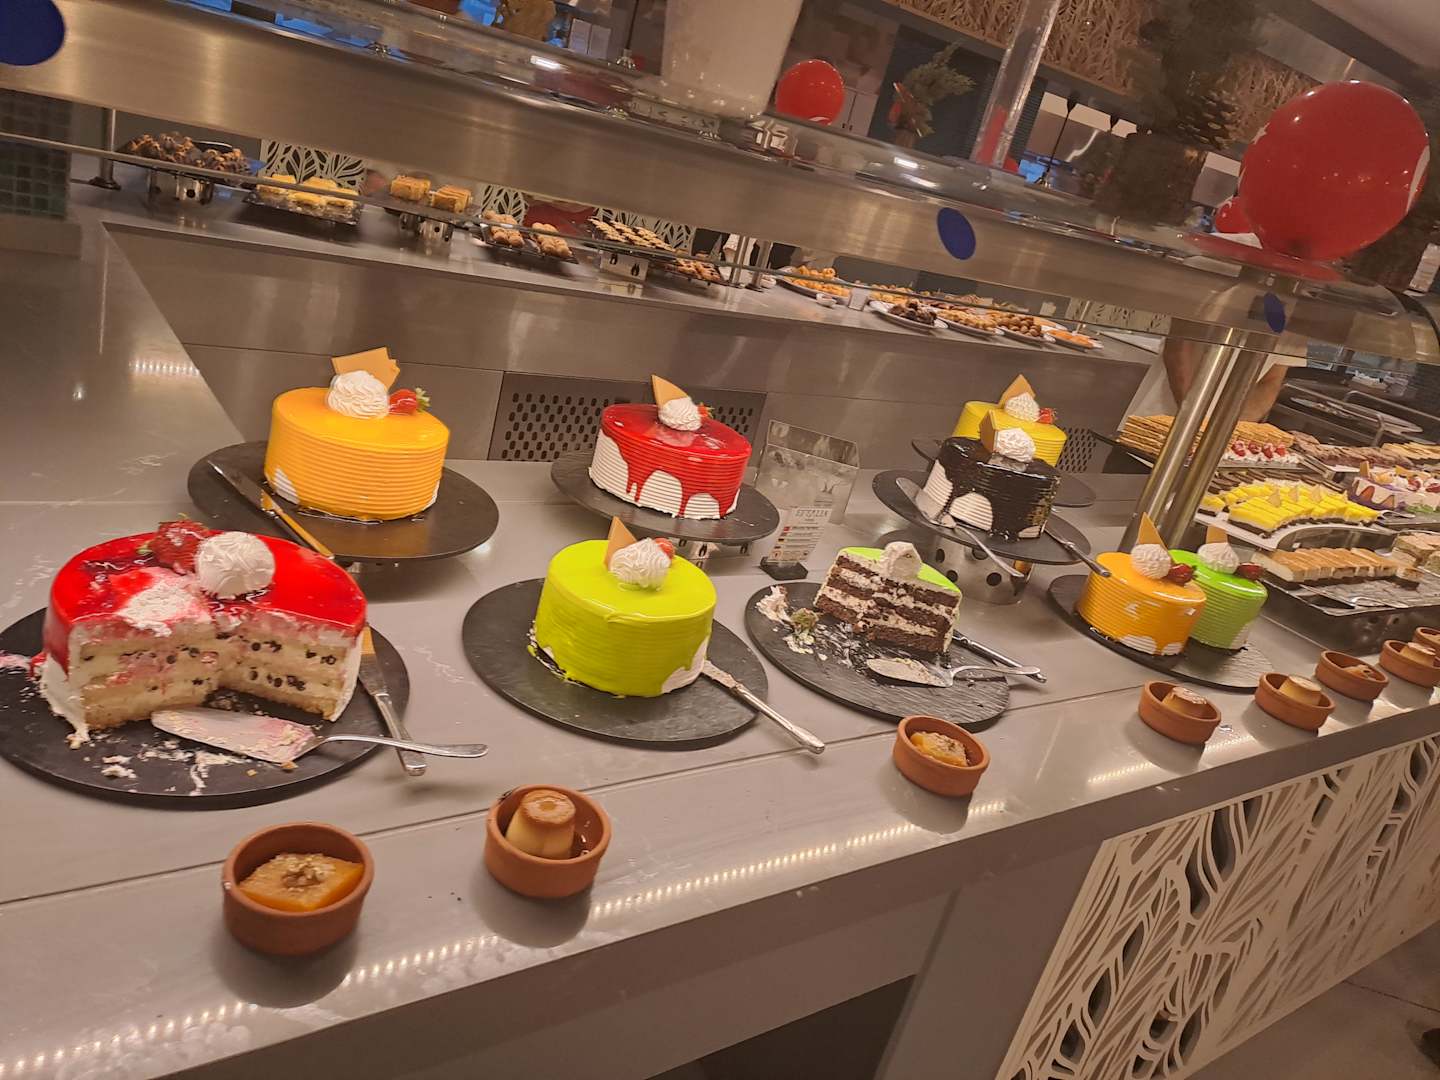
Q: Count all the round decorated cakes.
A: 9